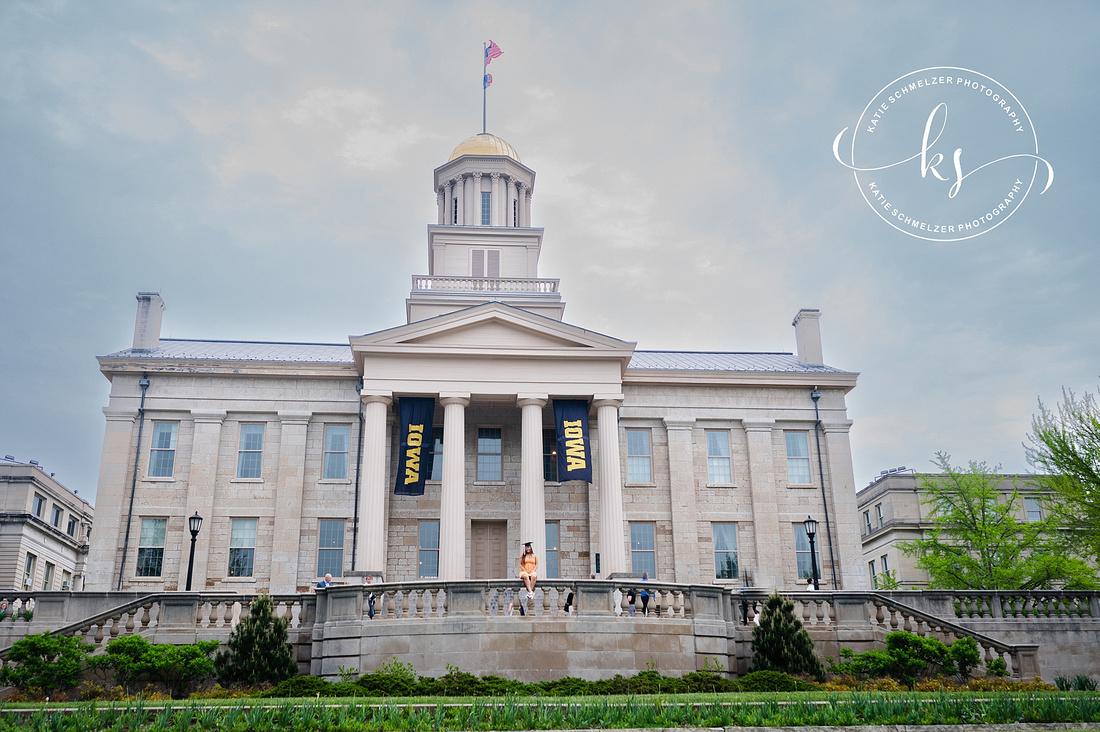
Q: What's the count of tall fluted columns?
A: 4